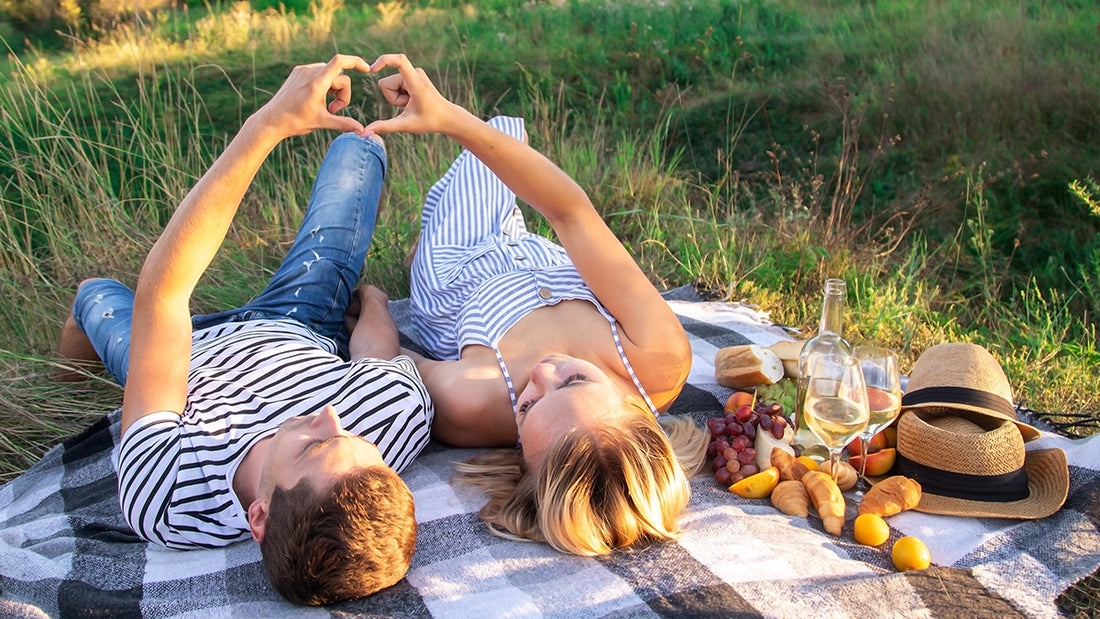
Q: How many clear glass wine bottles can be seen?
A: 1